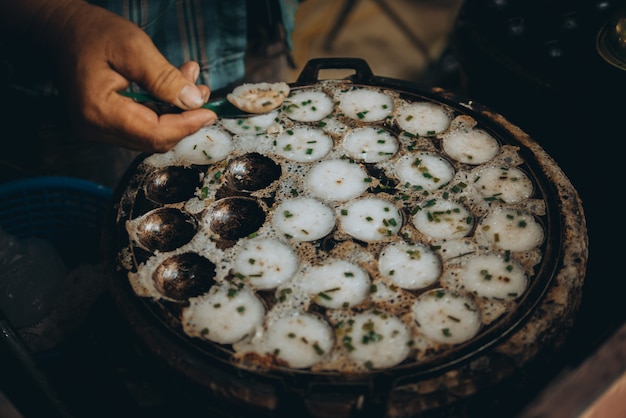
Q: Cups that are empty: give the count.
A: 5